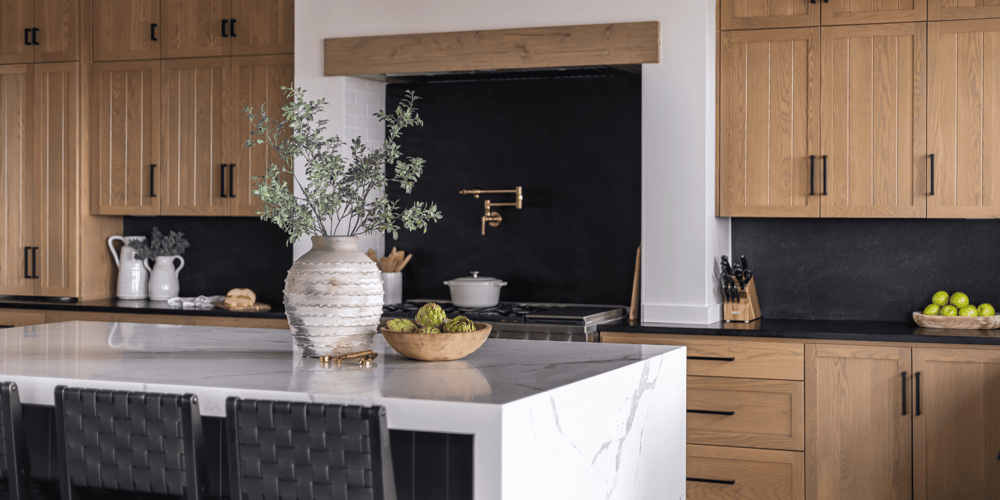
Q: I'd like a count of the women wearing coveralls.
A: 0